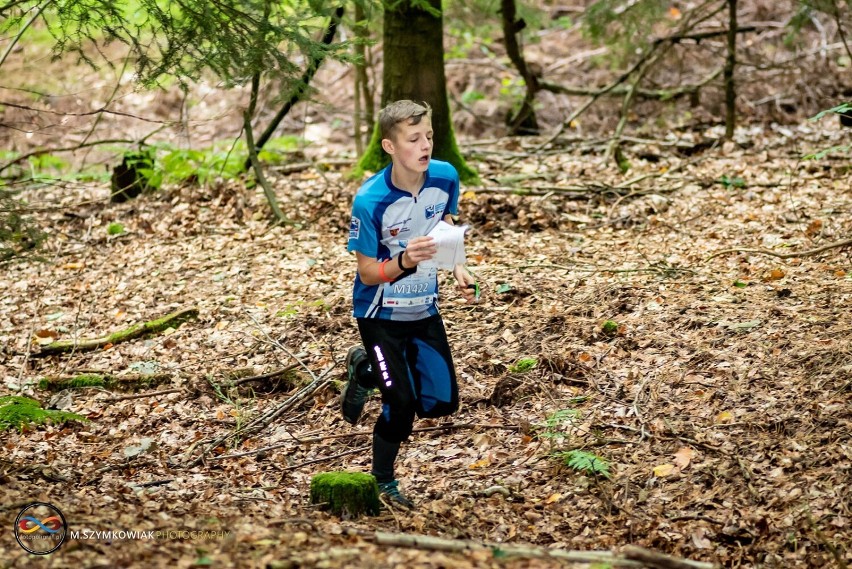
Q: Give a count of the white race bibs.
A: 1